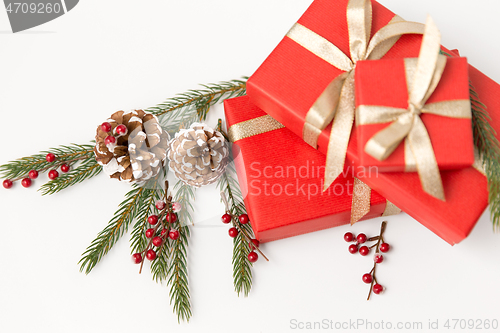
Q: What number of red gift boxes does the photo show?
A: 3